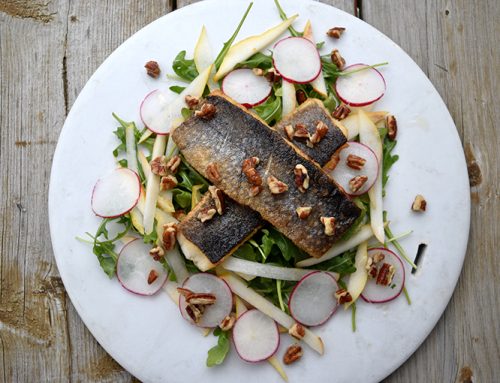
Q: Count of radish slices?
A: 11